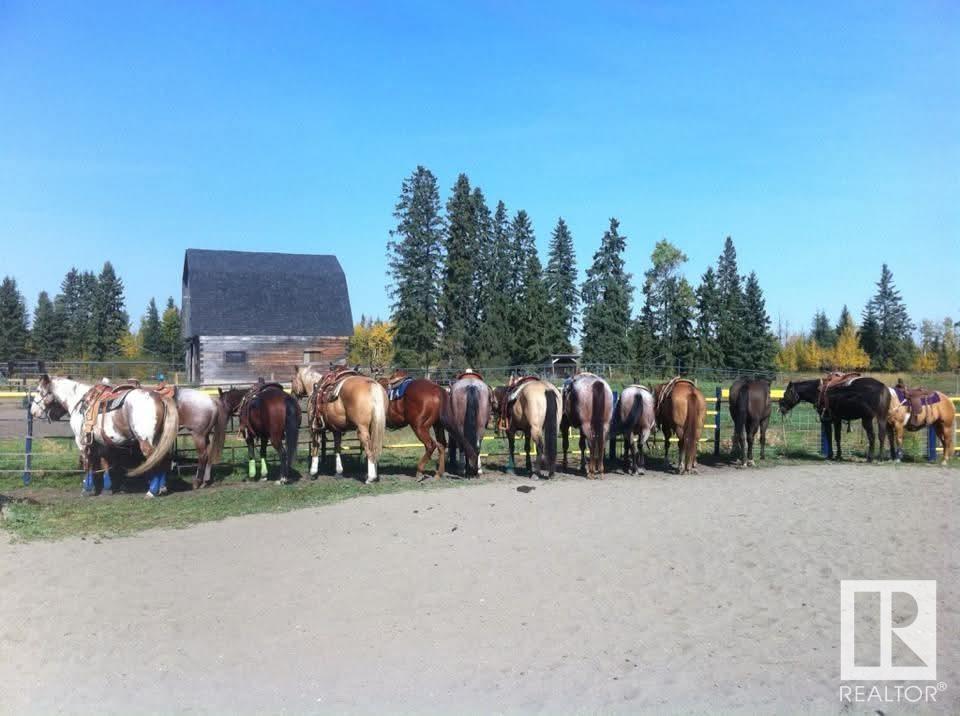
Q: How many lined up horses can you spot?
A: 13